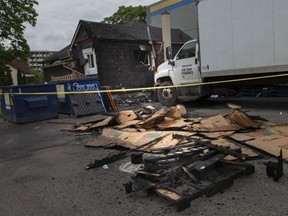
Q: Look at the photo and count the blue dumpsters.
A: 2